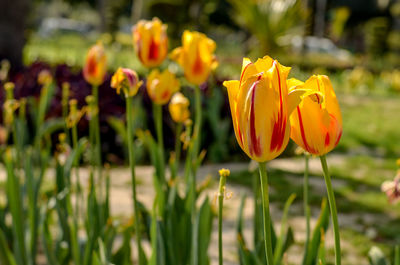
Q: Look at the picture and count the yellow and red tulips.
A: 8